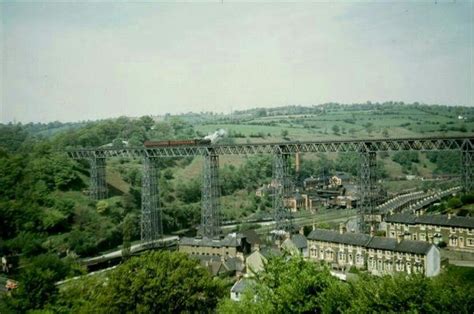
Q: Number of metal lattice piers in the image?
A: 6